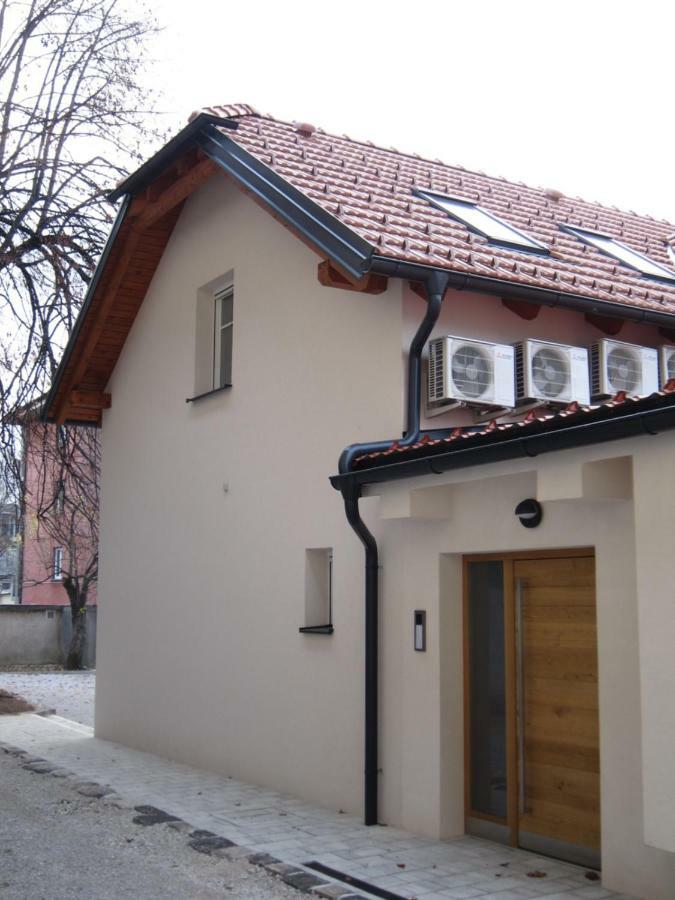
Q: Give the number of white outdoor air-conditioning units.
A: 4